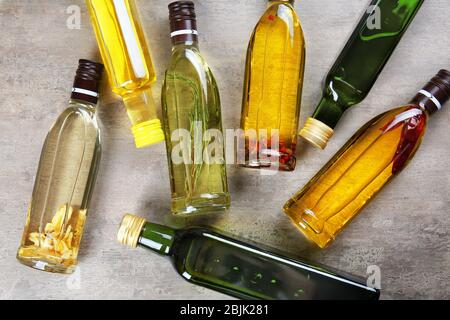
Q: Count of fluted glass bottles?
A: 4